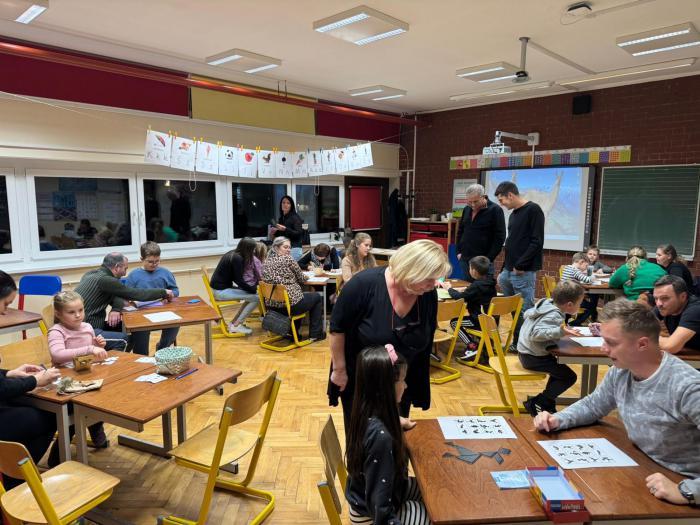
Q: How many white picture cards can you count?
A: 13